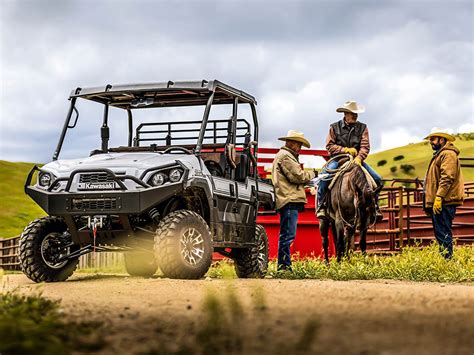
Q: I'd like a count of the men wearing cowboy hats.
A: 3